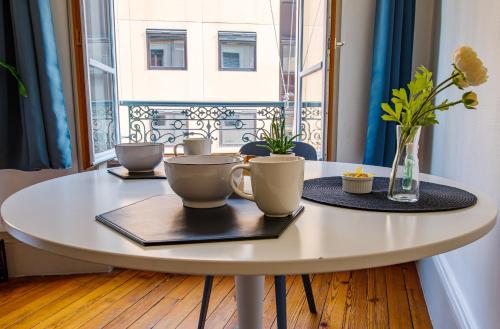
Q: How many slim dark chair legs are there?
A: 3